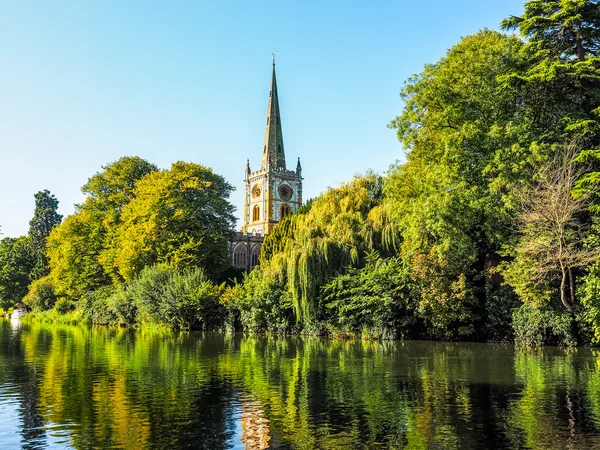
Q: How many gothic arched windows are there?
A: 4